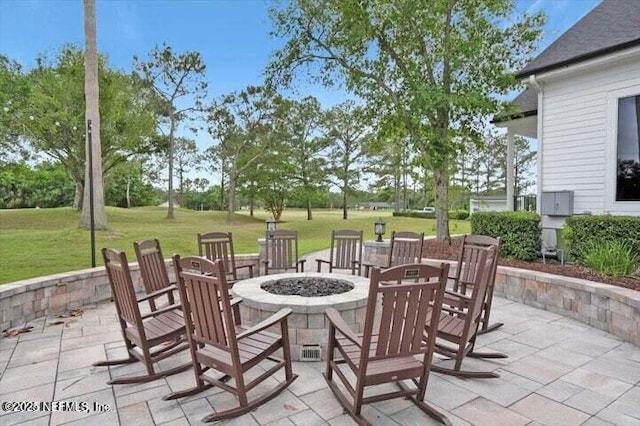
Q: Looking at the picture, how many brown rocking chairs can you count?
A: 10